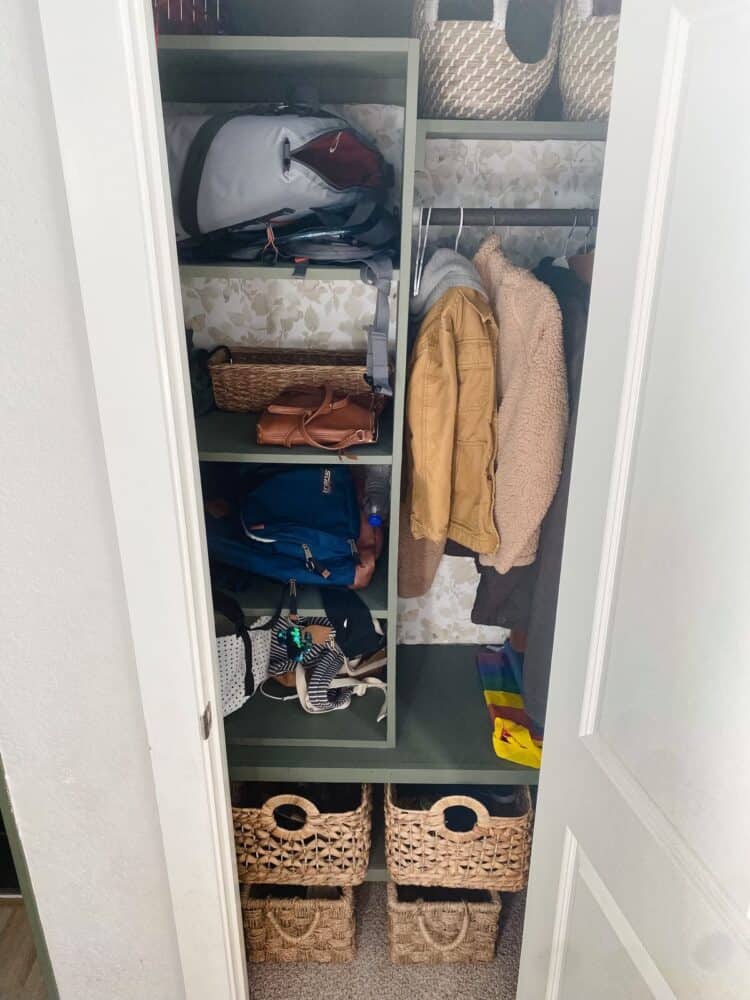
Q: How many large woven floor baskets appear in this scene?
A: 4